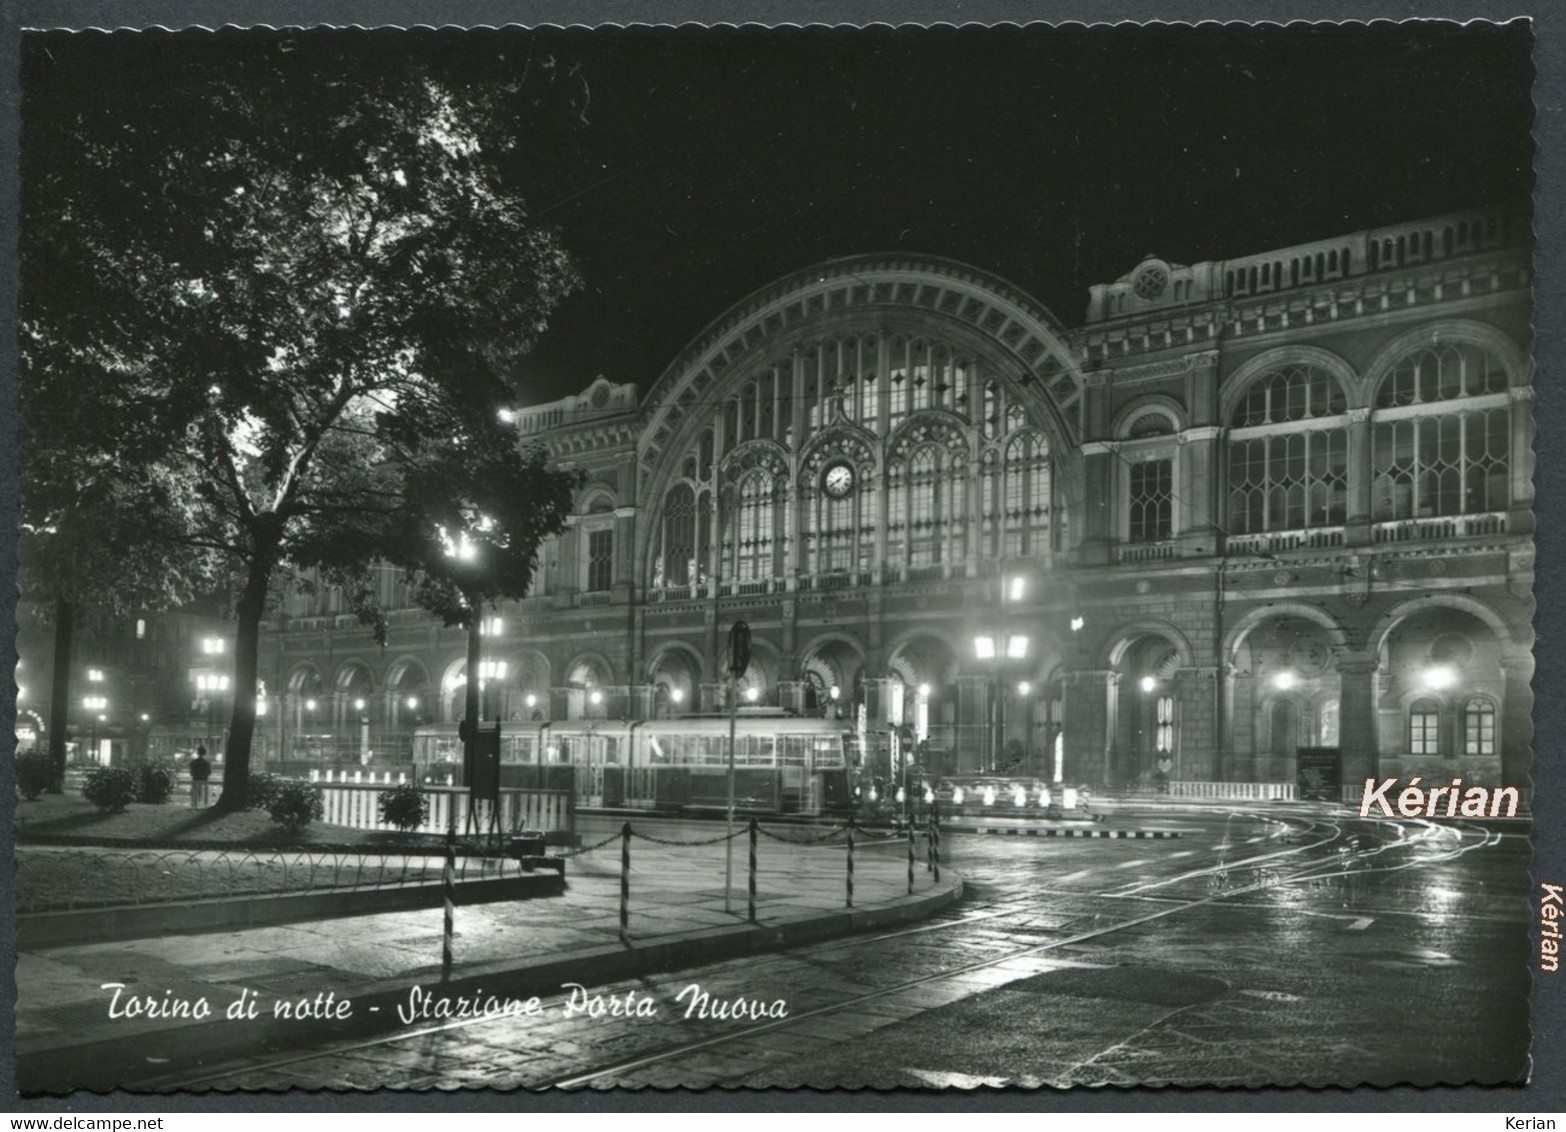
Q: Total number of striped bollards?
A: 7